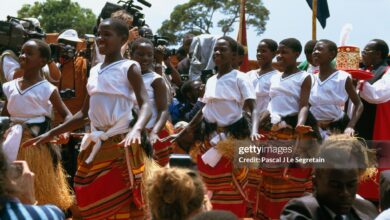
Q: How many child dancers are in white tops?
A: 7